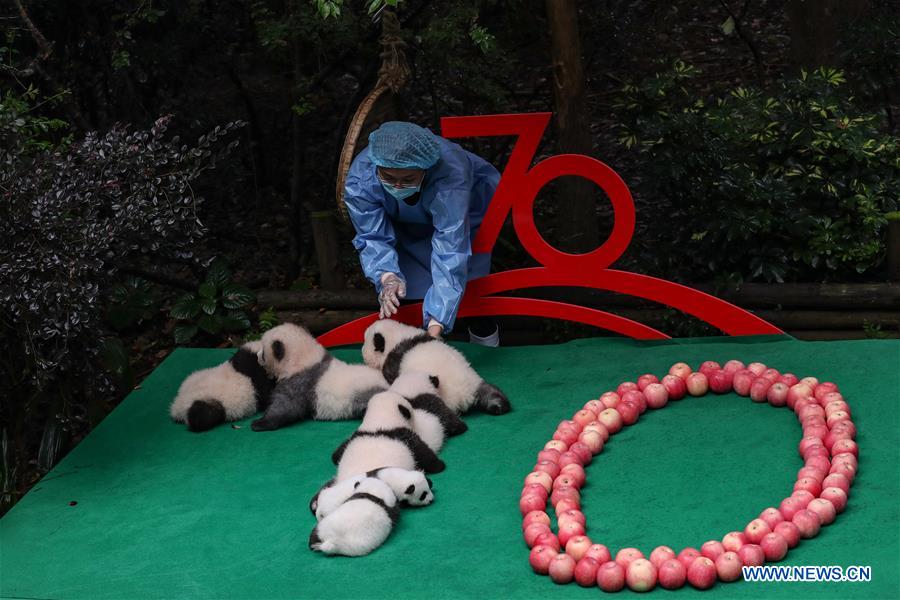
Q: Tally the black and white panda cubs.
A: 7